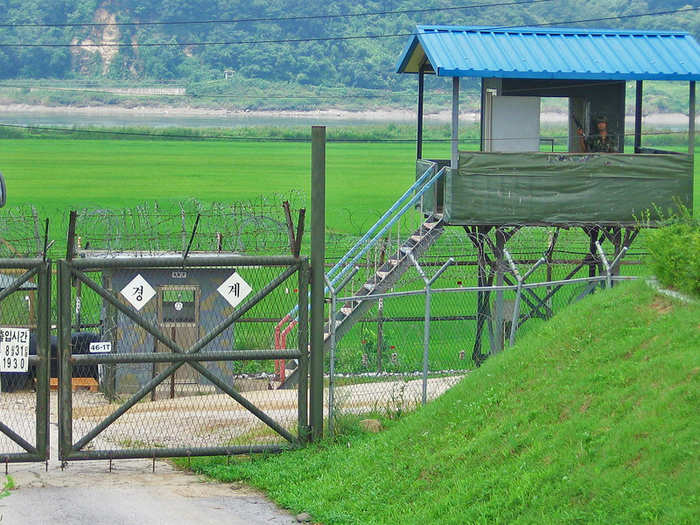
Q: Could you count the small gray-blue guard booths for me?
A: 1